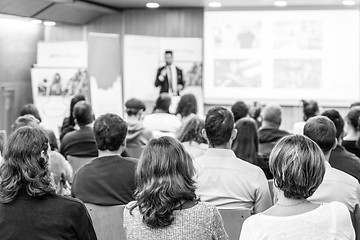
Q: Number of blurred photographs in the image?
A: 4